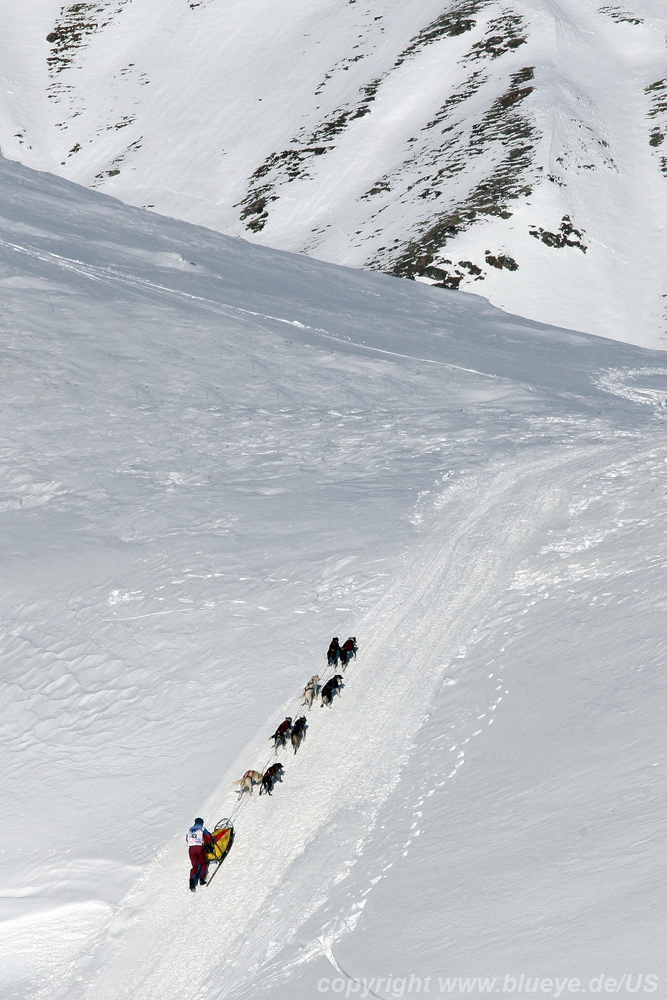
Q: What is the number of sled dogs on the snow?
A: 8